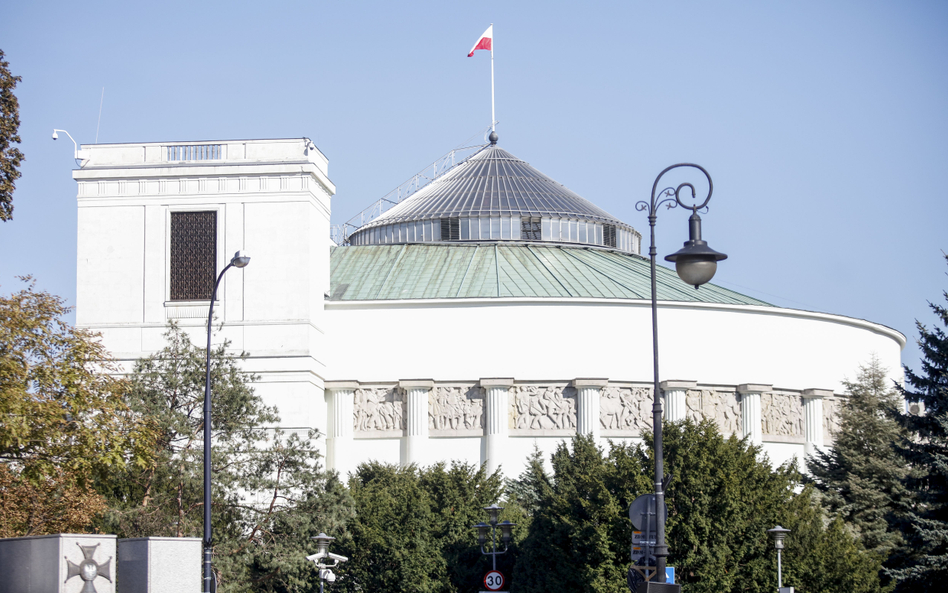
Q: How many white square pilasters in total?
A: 7